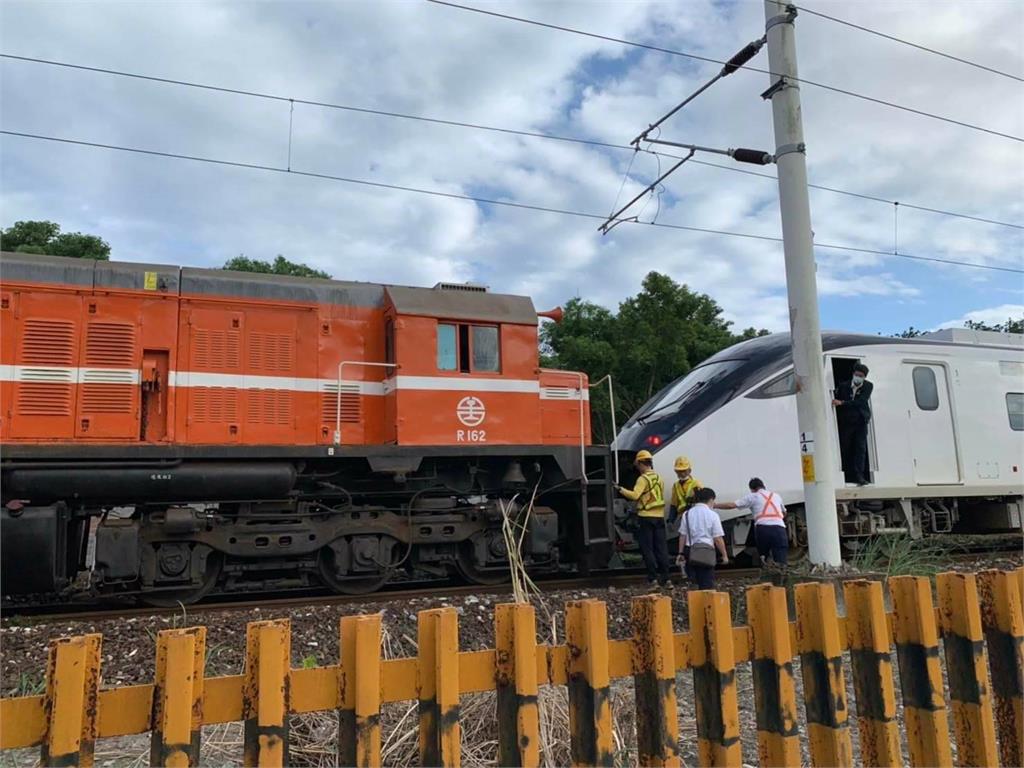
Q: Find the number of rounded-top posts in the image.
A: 0